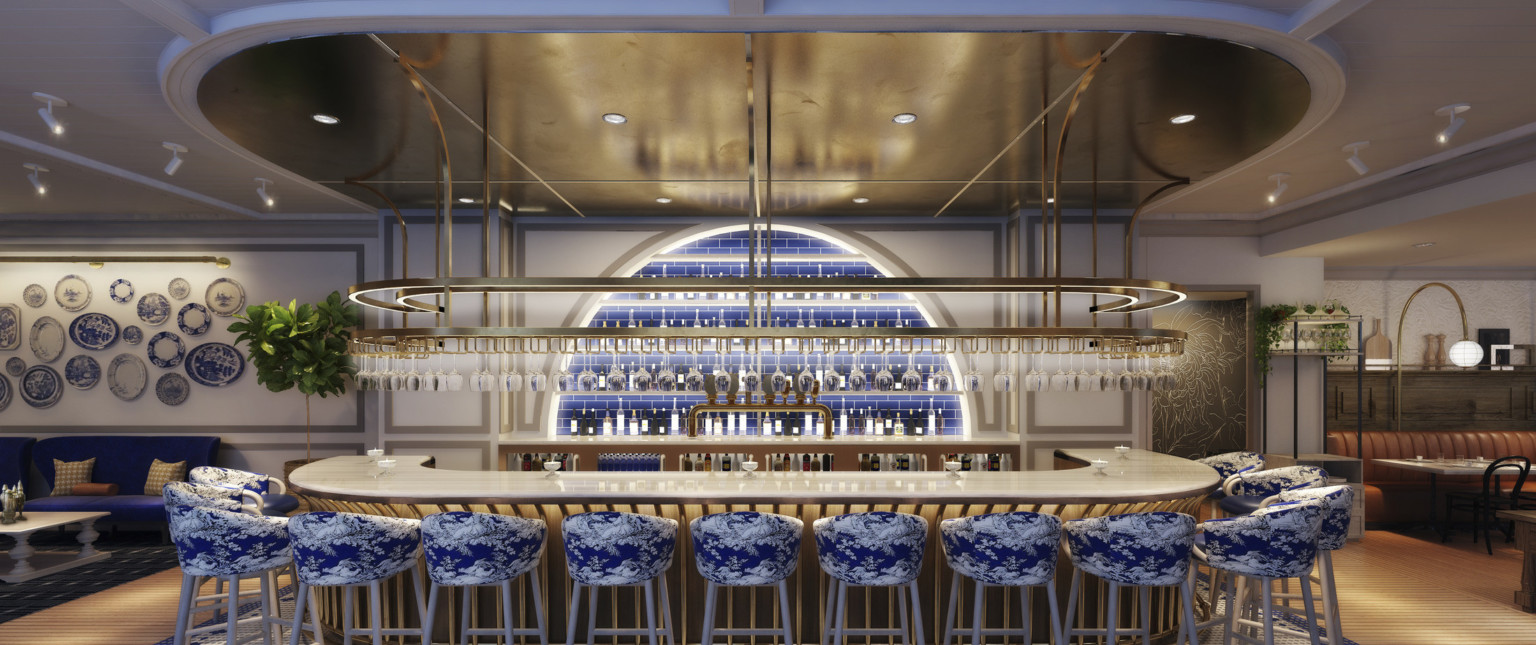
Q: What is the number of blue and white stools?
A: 14